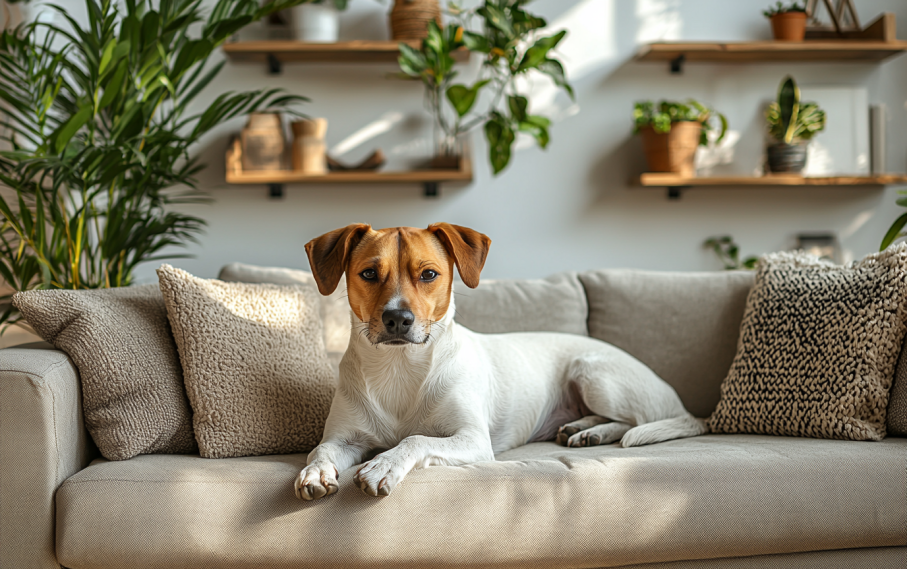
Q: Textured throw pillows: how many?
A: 3